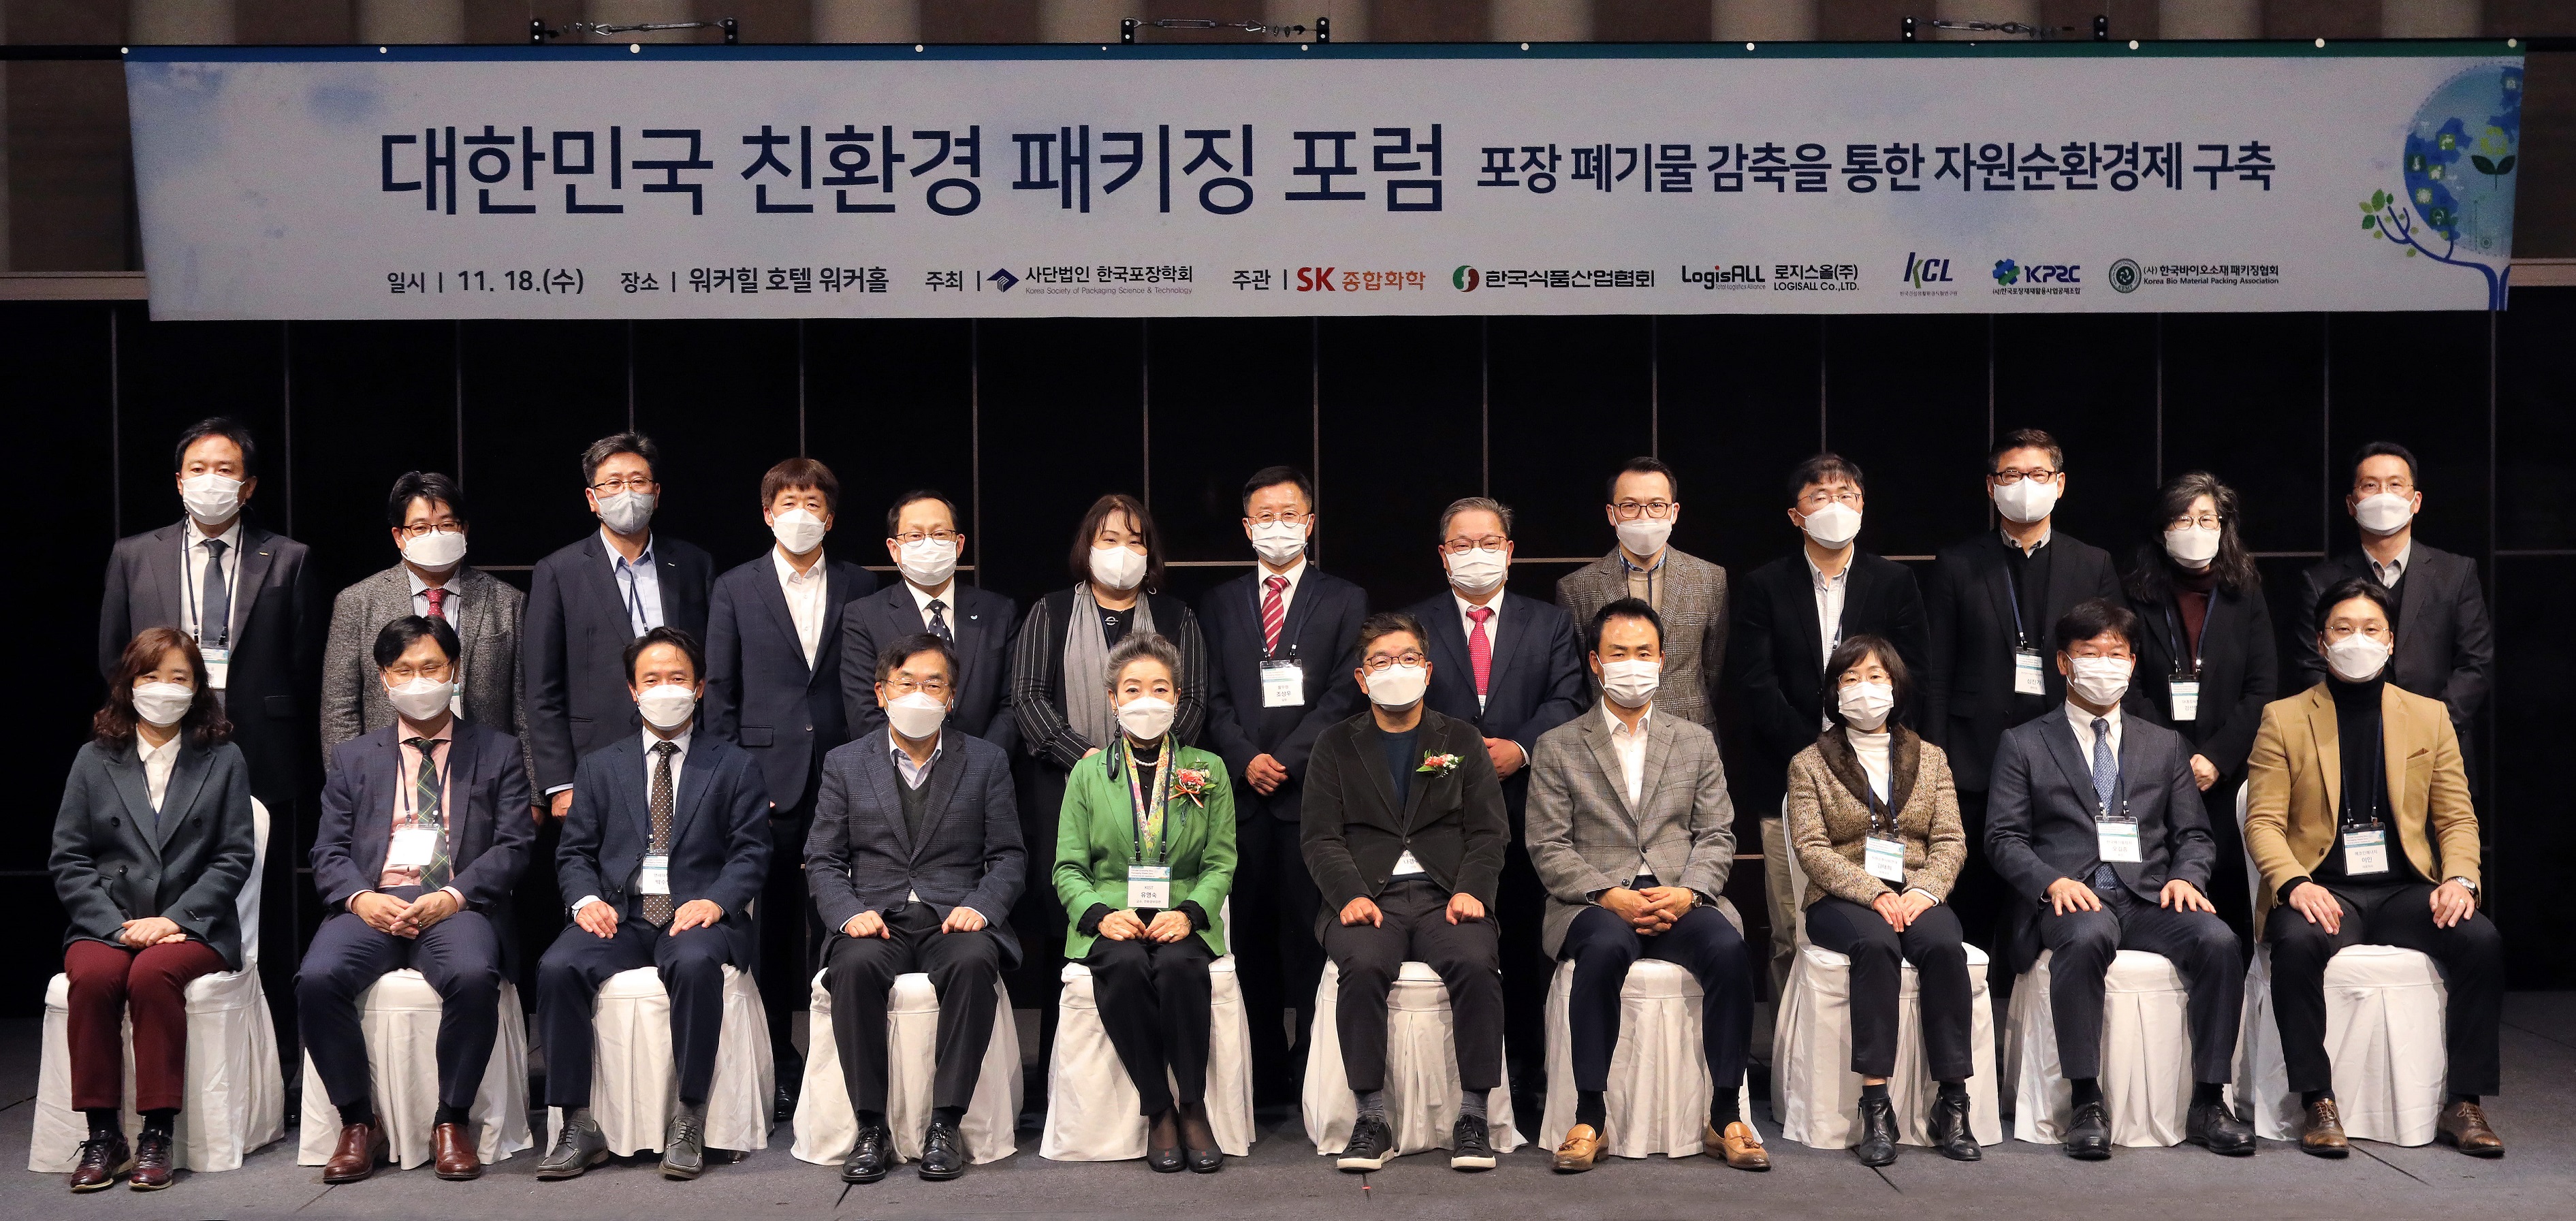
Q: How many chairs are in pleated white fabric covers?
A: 10